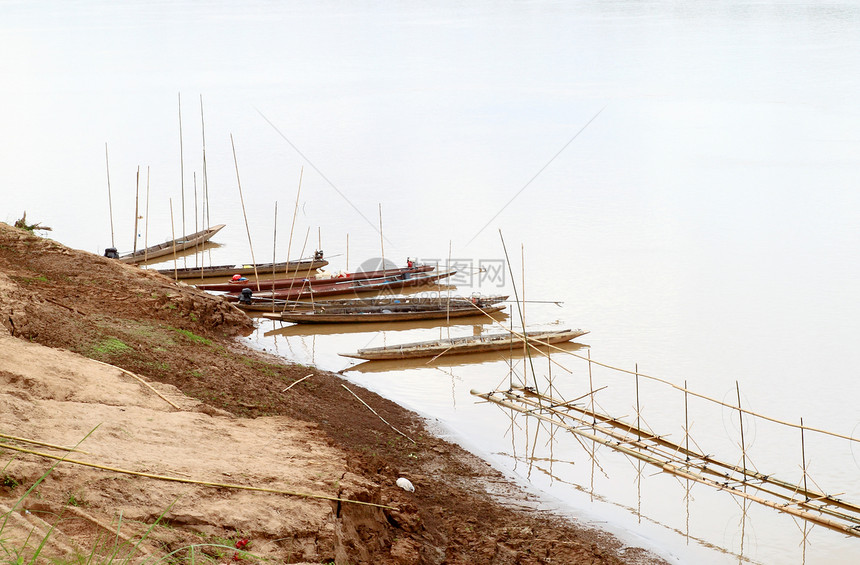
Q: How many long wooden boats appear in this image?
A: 7